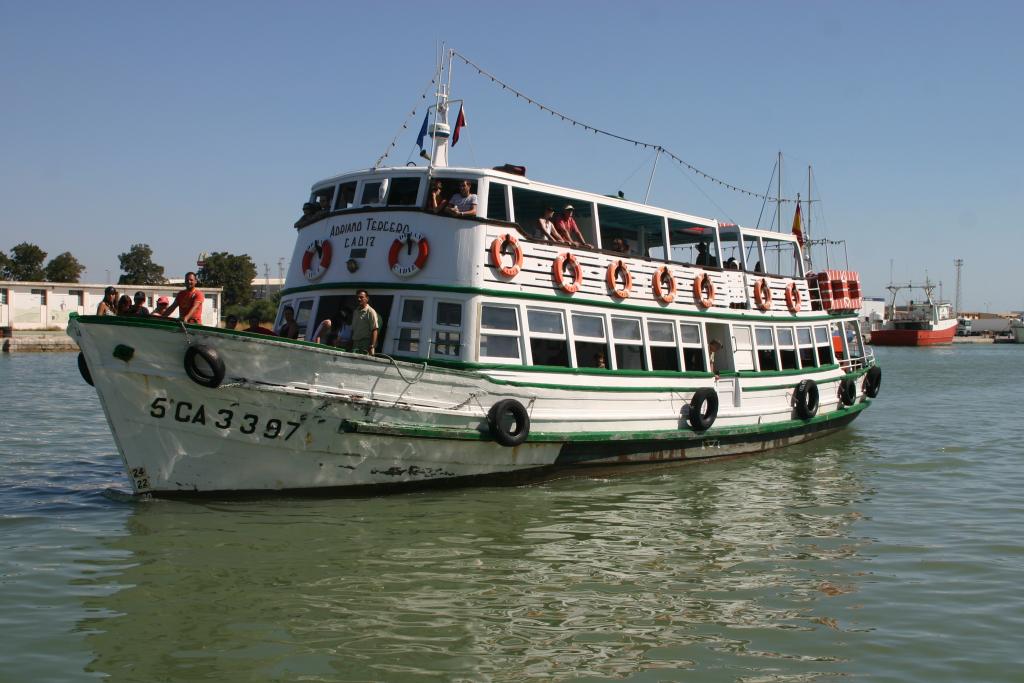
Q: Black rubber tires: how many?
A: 7